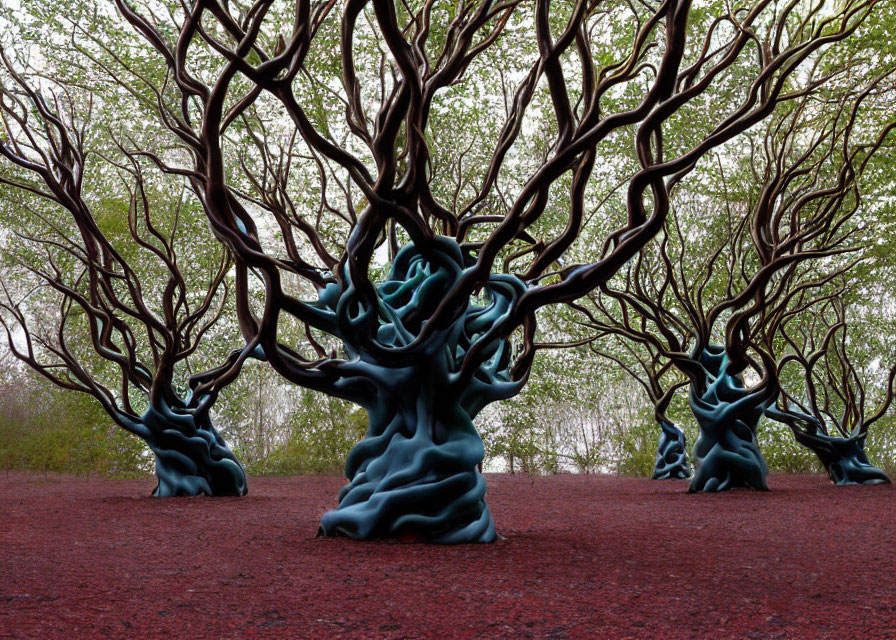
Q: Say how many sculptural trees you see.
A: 5